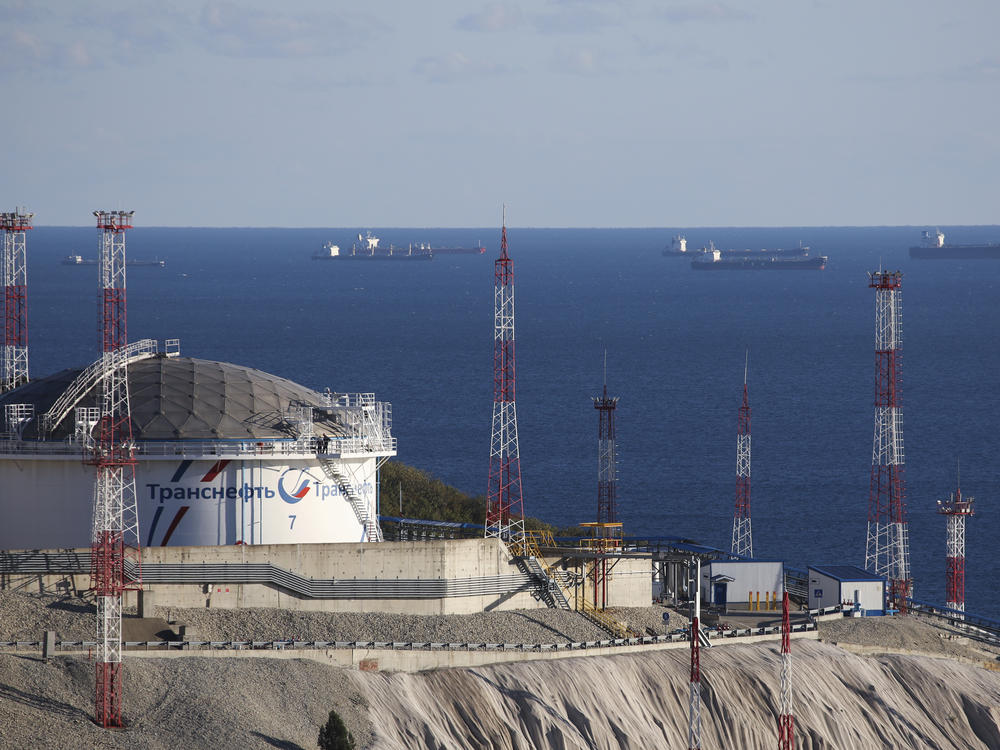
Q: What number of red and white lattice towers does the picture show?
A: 9